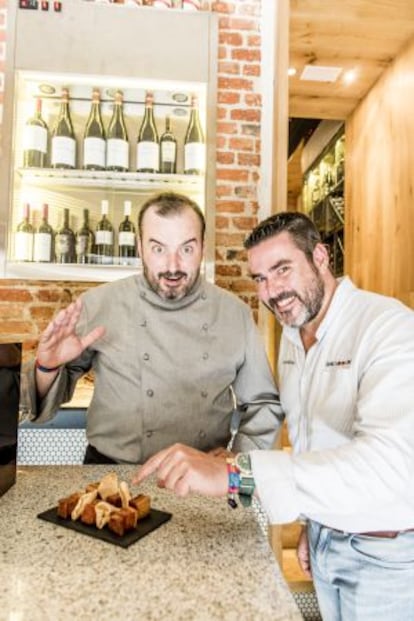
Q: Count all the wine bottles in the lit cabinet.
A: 13